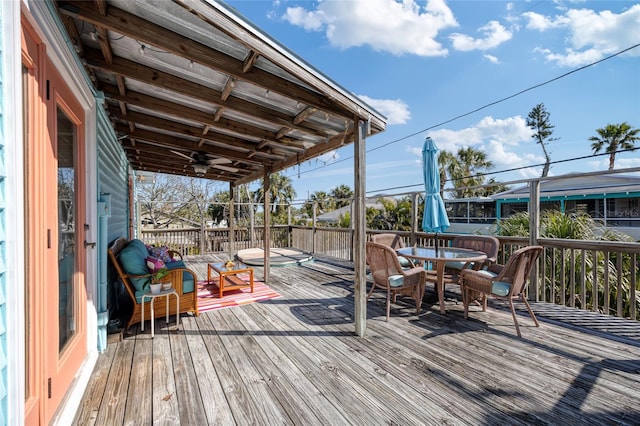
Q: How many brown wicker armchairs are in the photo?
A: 4